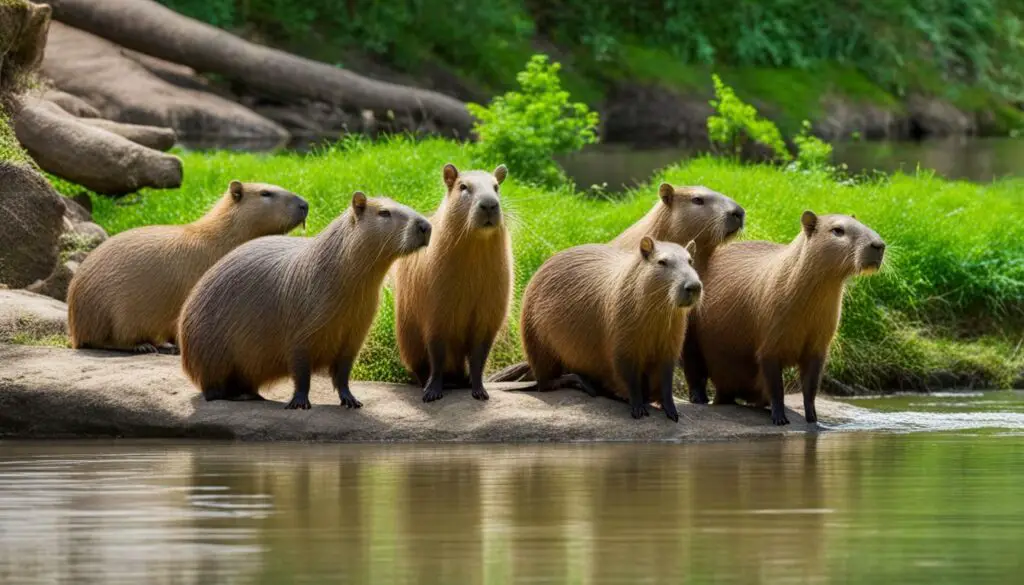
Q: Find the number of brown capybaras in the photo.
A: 6